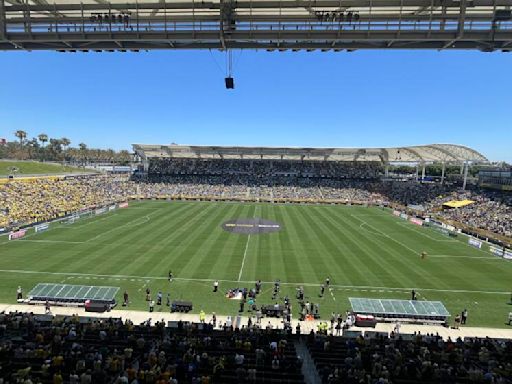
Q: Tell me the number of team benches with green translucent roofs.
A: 2